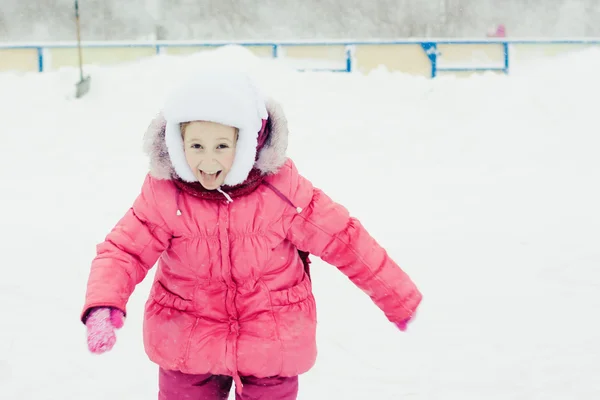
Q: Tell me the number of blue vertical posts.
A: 6